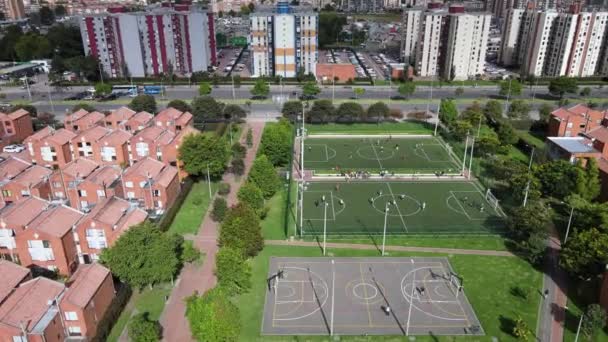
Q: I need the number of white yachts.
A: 0